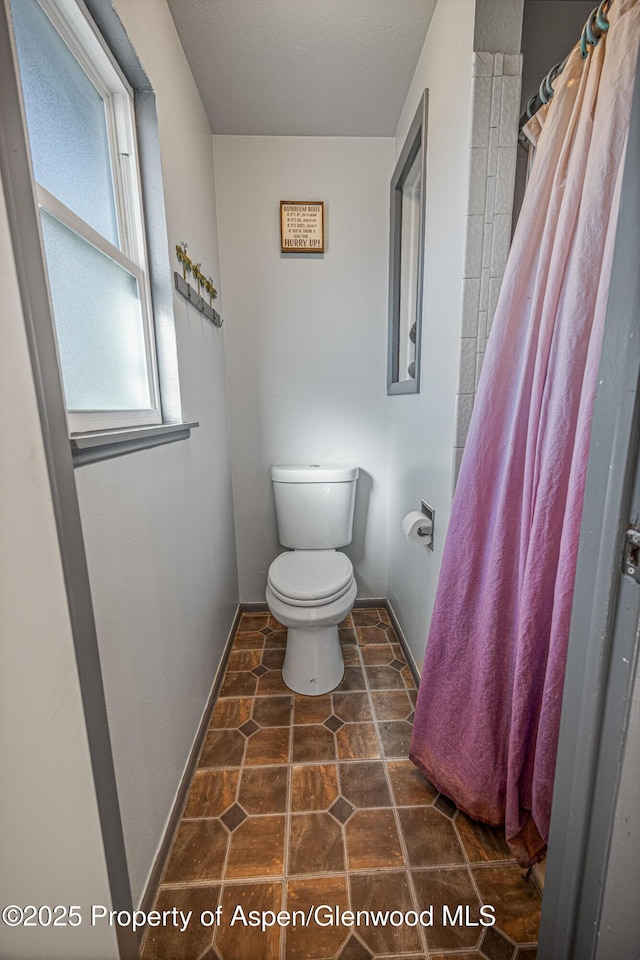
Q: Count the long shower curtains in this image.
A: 1